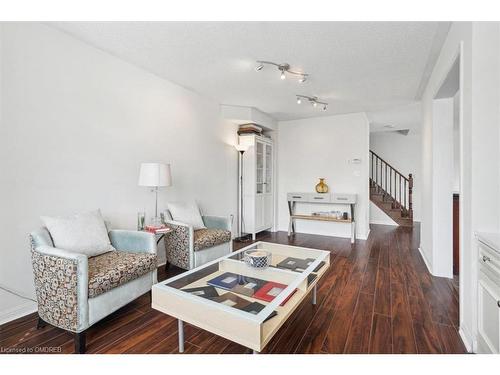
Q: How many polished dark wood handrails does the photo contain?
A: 1